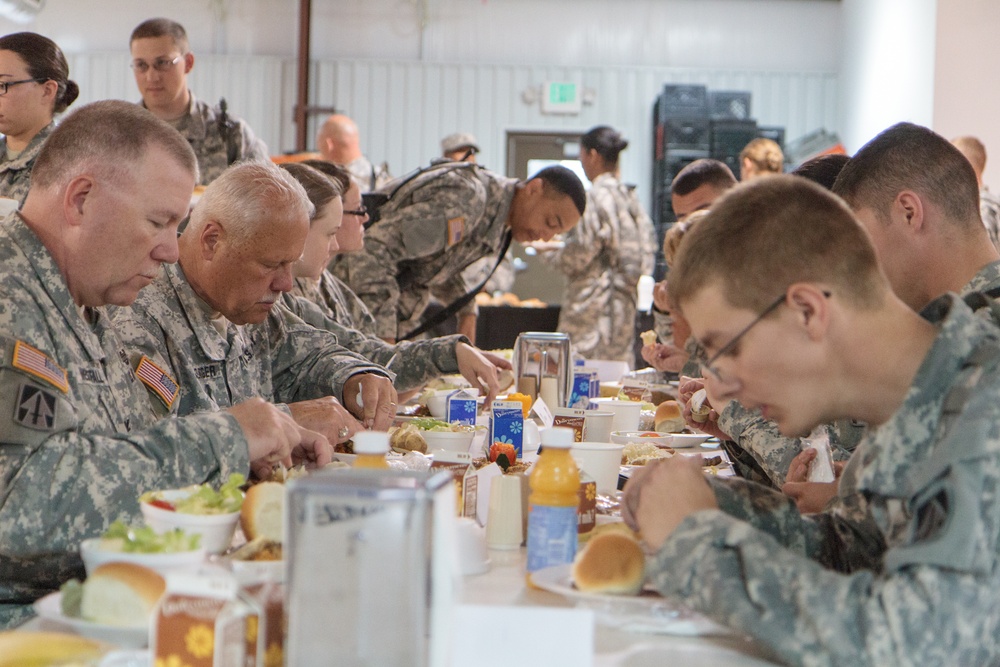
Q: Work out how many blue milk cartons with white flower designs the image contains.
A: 3